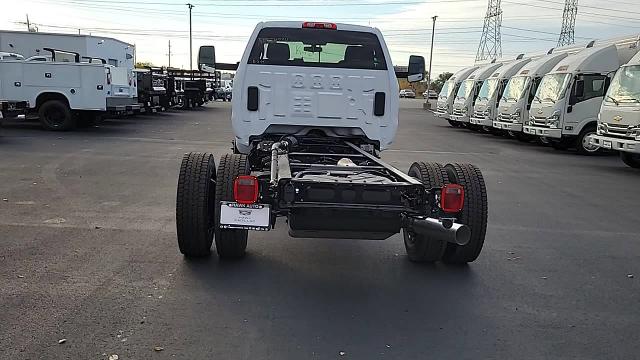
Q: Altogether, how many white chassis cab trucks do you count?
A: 1